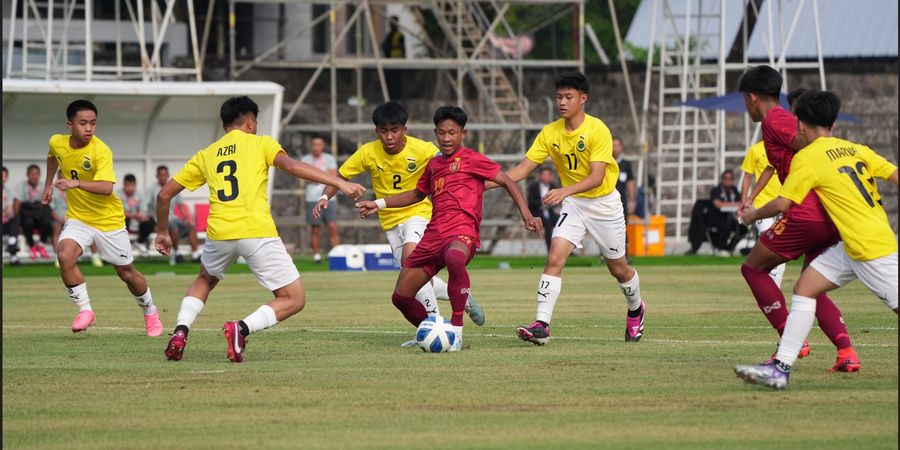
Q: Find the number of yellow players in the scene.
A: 6